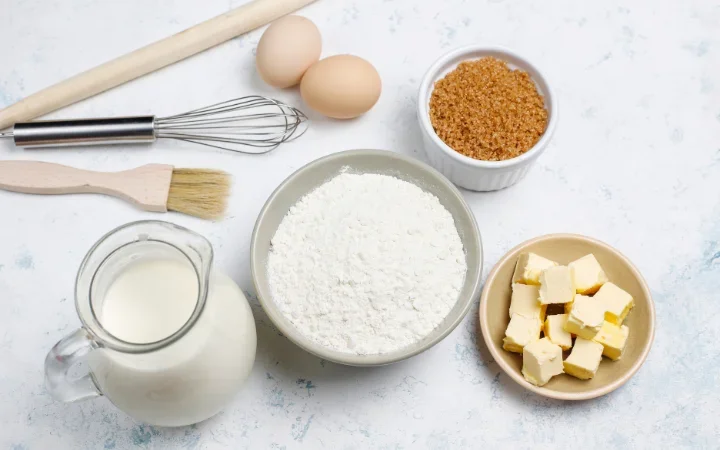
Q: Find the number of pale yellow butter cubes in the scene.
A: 11